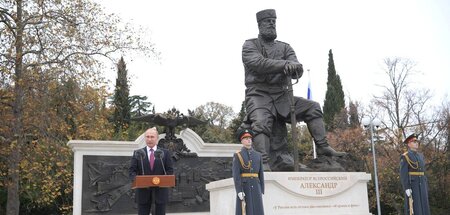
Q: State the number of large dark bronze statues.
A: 1